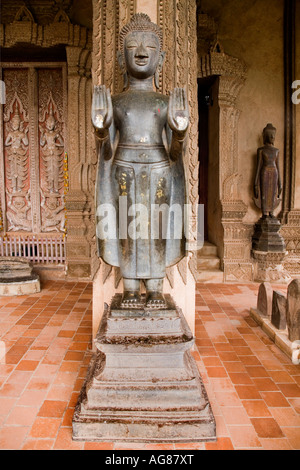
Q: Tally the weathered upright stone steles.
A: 3